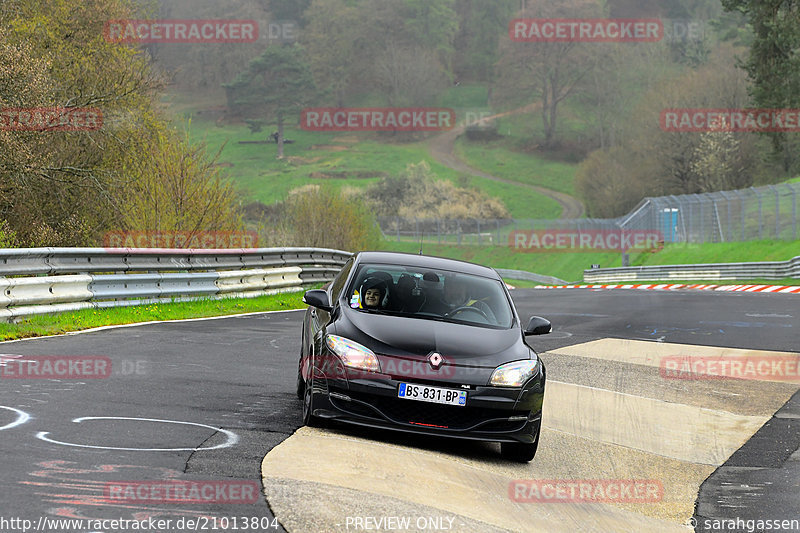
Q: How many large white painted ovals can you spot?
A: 2